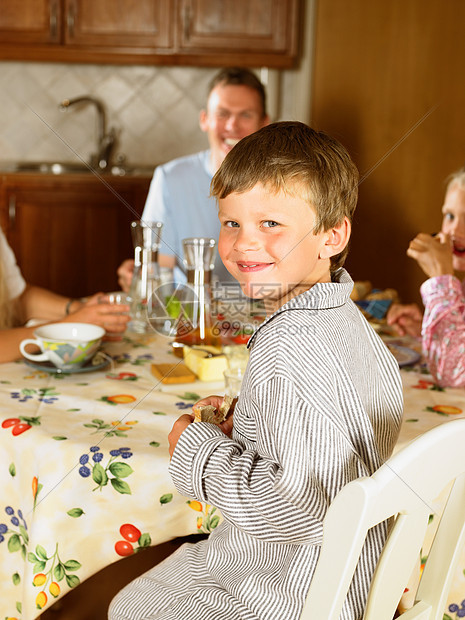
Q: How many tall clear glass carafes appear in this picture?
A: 2